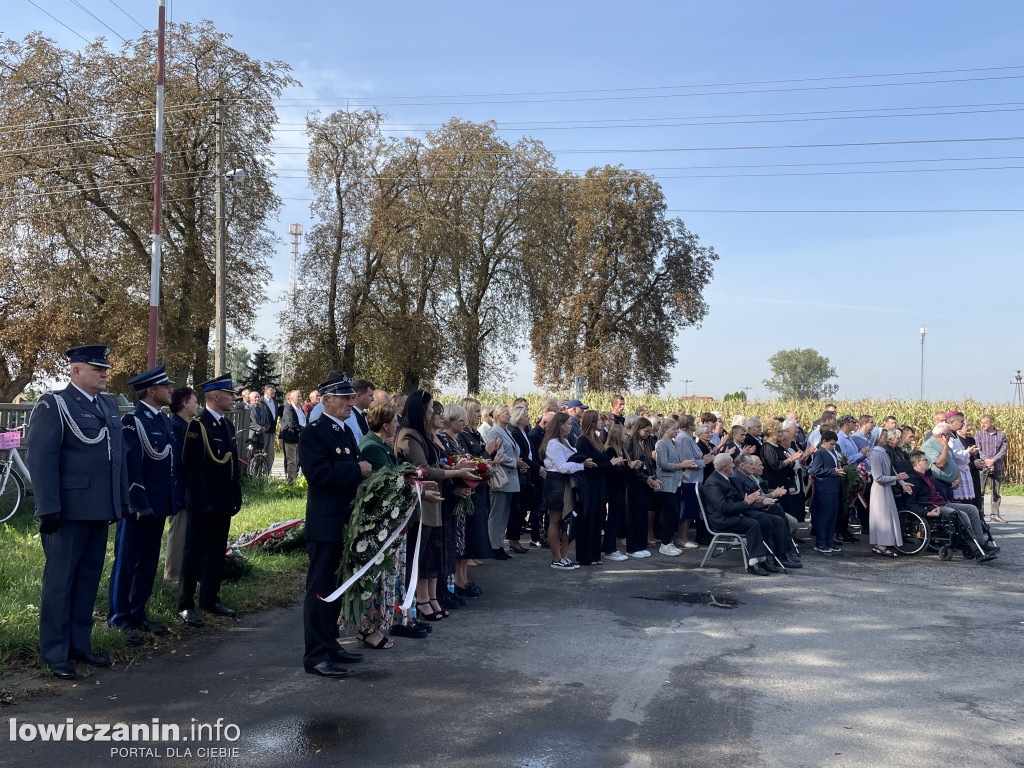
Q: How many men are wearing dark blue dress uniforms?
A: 4